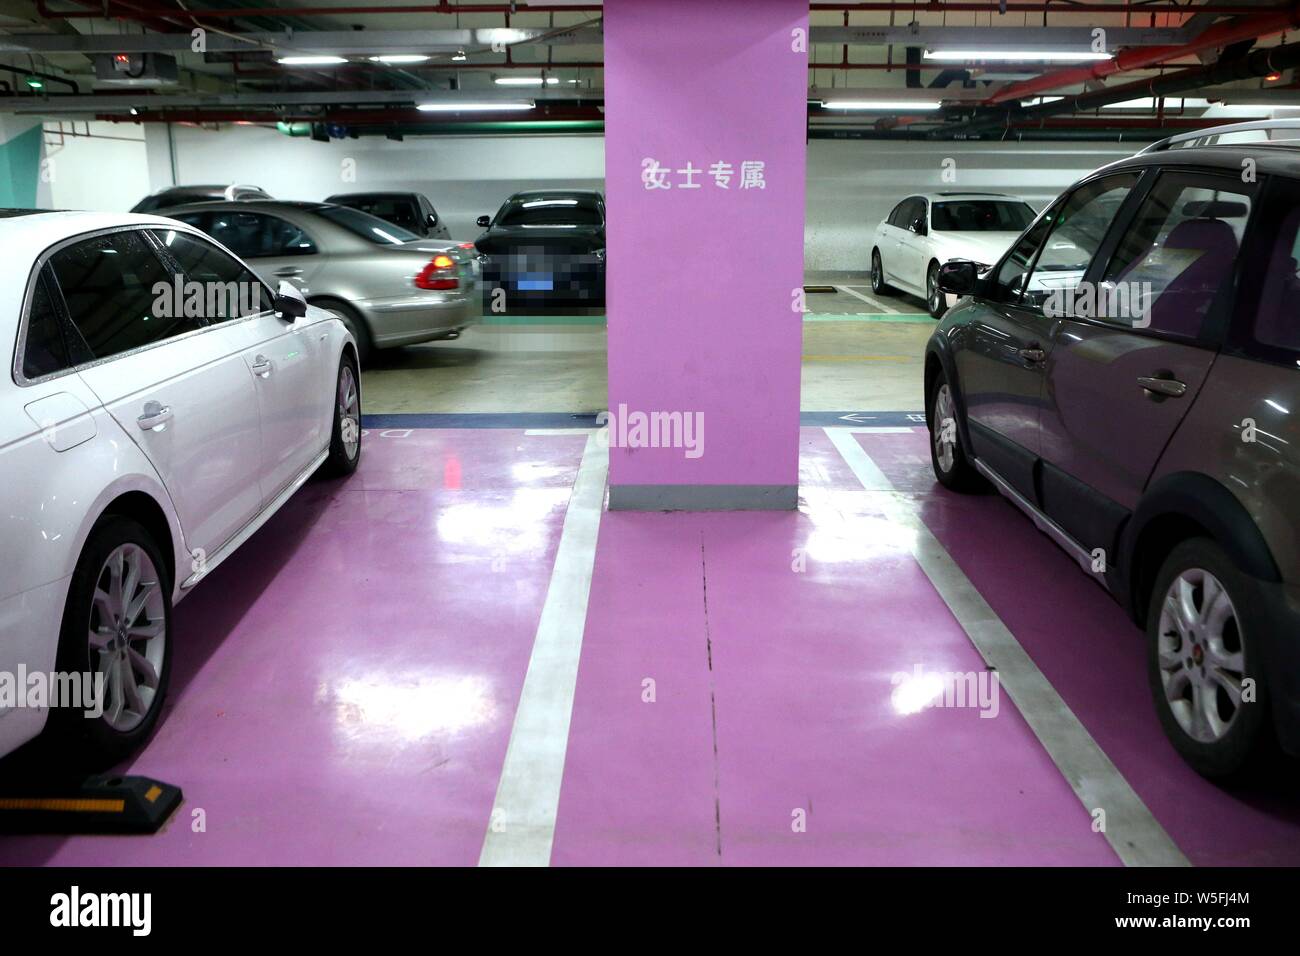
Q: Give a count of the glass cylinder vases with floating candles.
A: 0